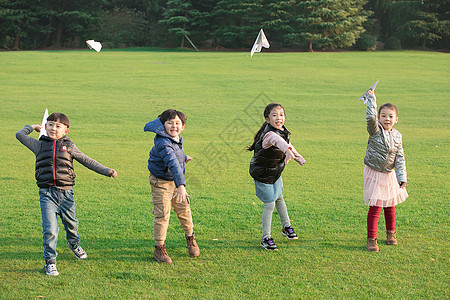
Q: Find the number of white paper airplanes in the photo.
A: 4